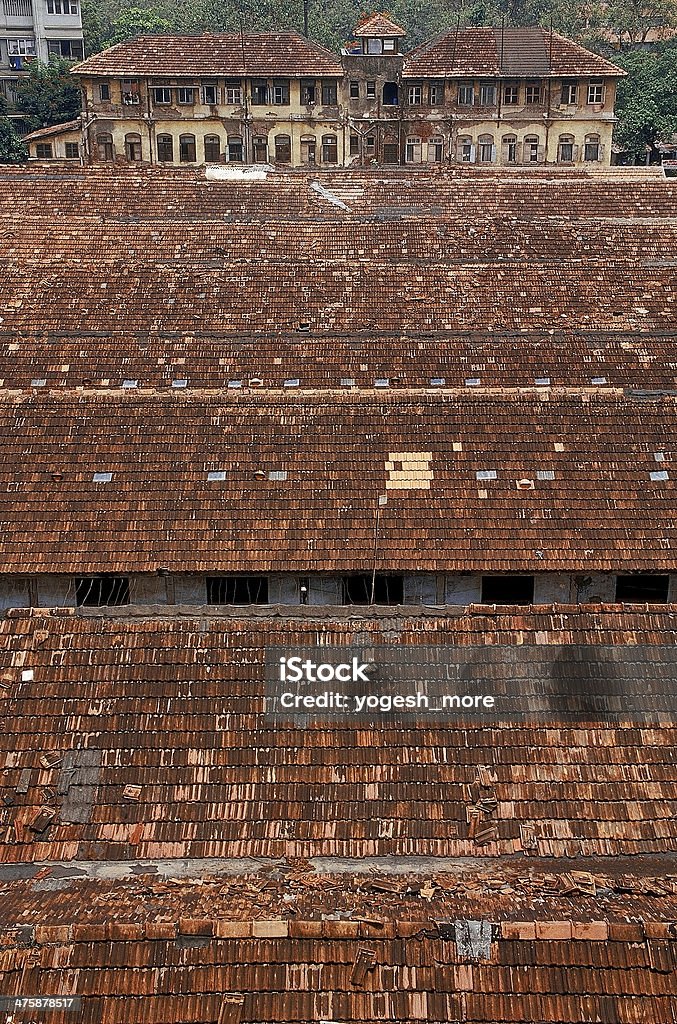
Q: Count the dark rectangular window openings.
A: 5